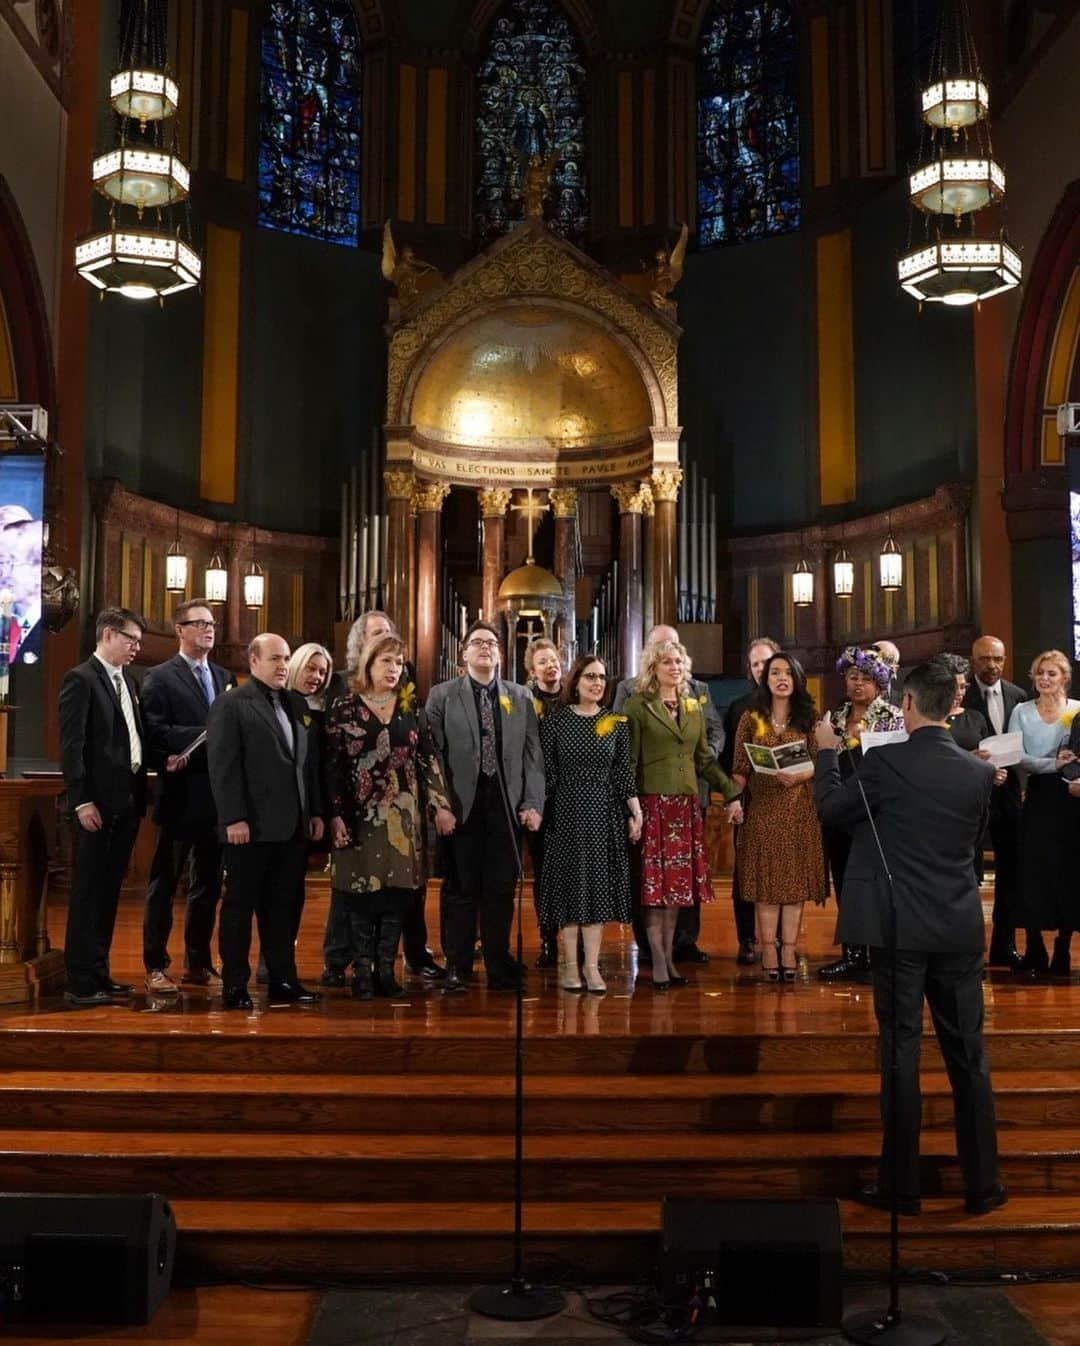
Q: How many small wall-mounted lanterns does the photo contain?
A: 6